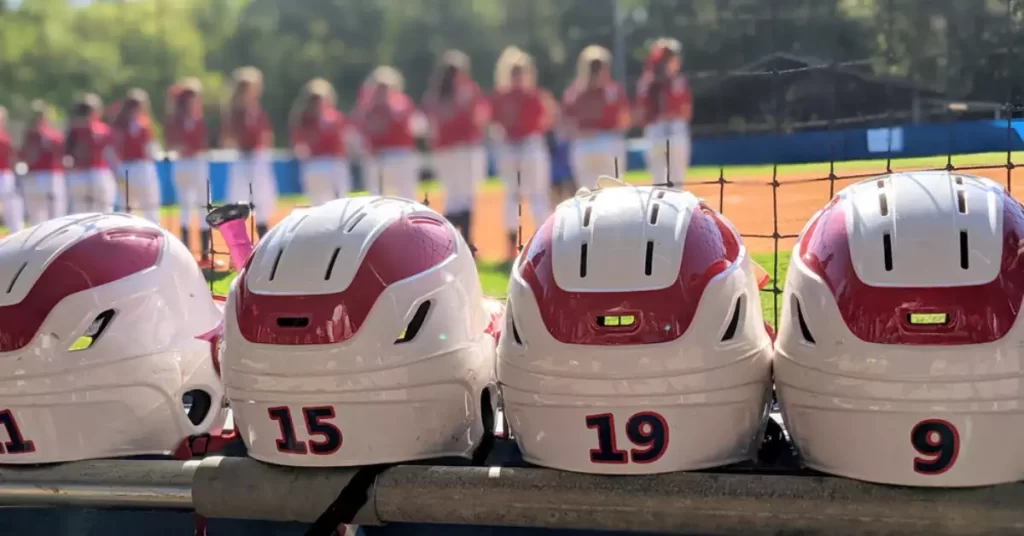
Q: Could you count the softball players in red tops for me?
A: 12